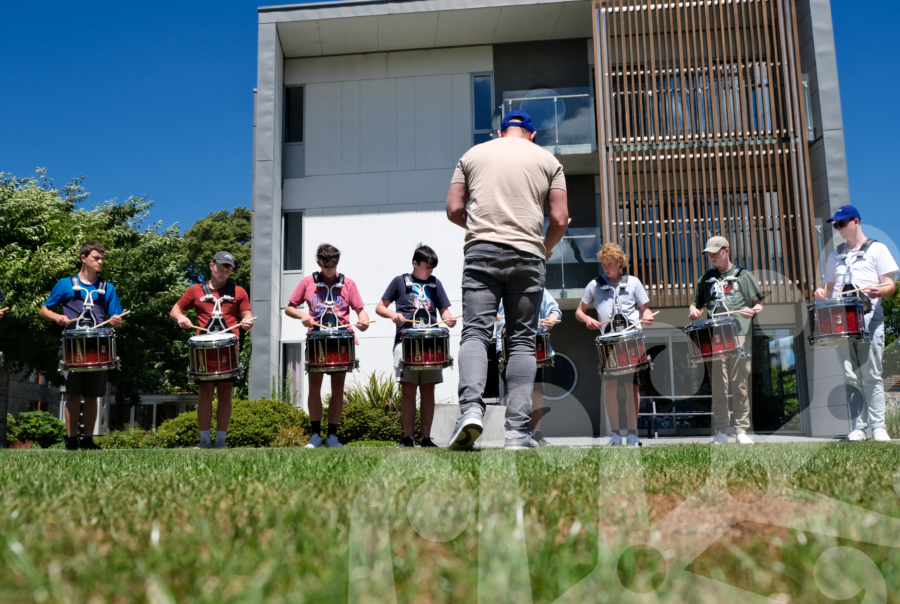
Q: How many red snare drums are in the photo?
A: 8